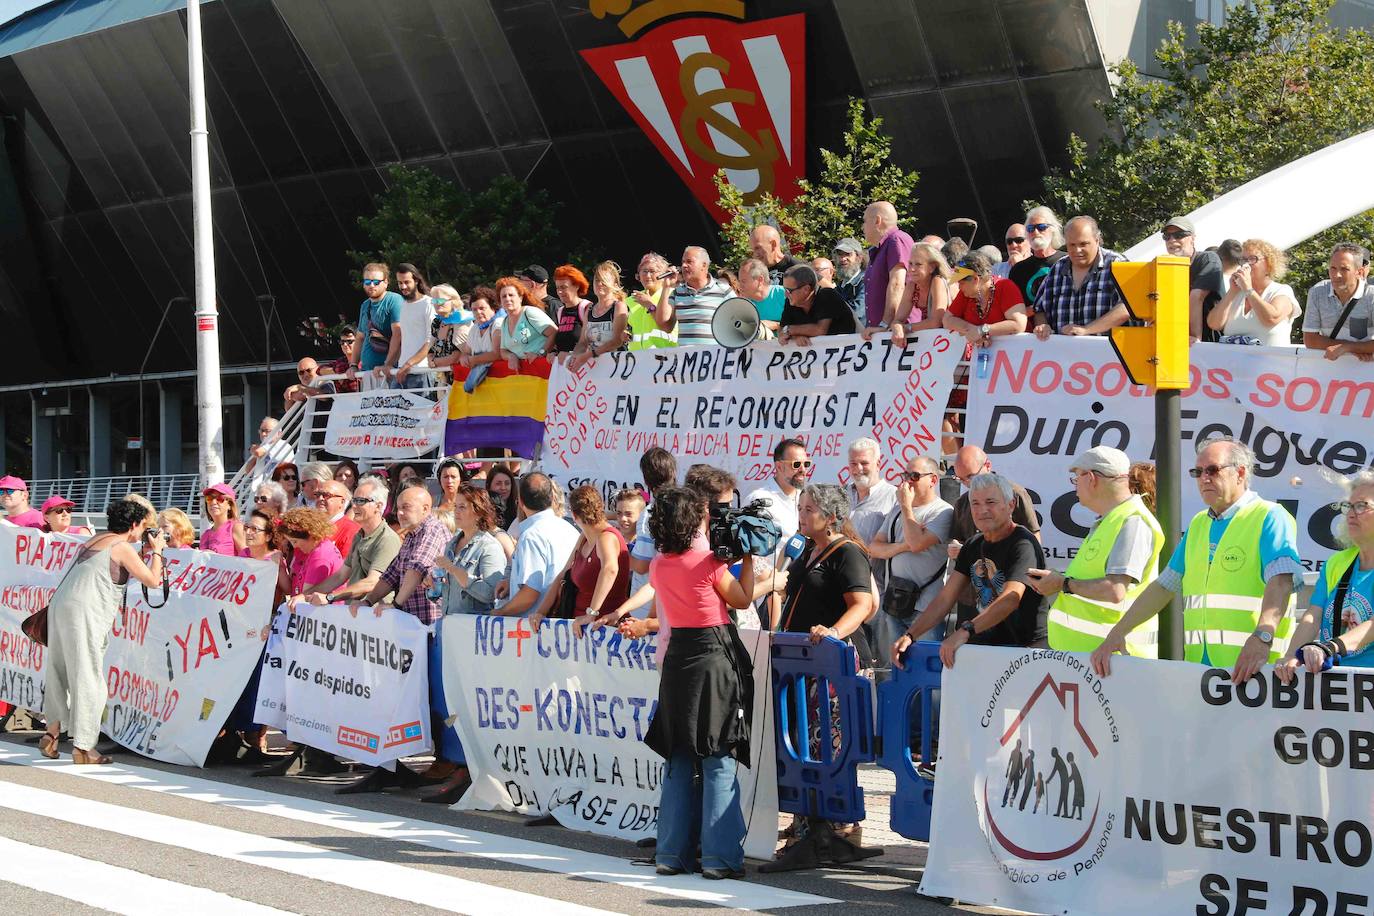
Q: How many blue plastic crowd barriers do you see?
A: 2